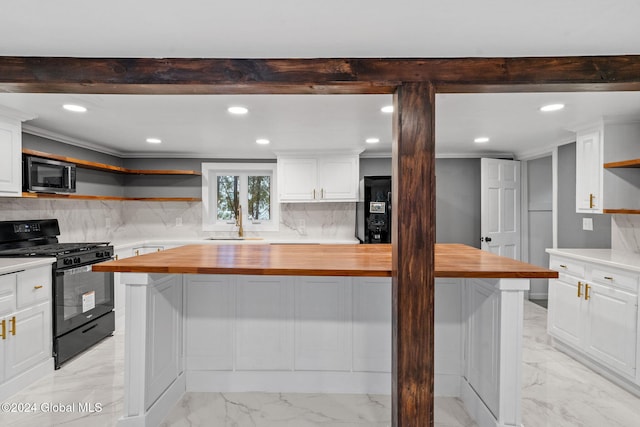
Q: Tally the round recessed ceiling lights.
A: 8